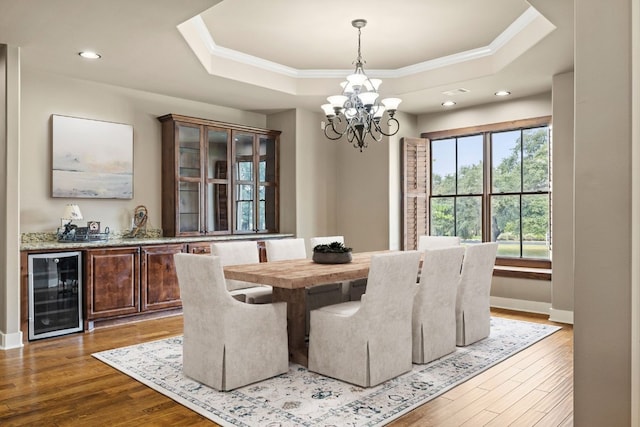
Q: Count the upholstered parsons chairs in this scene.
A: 8